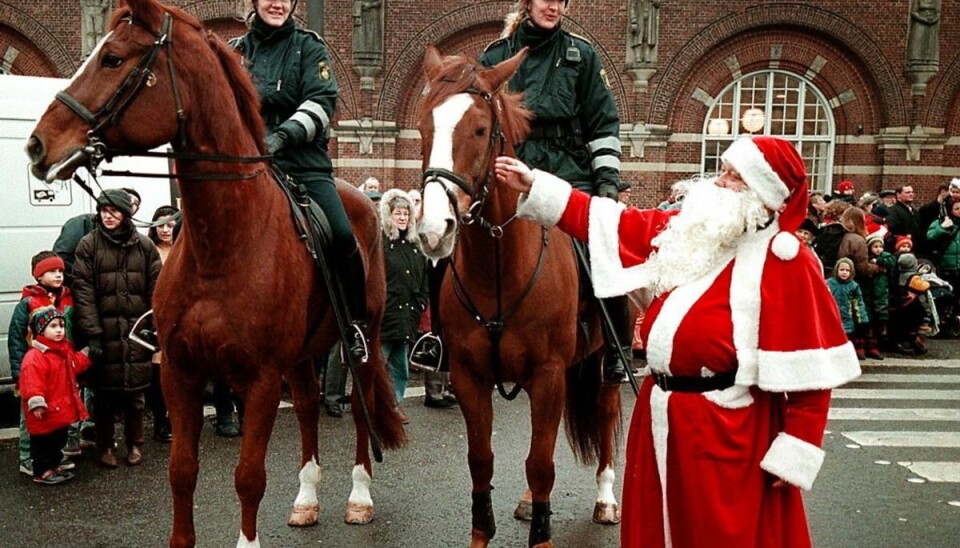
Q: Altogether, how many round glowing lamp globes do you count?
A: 2